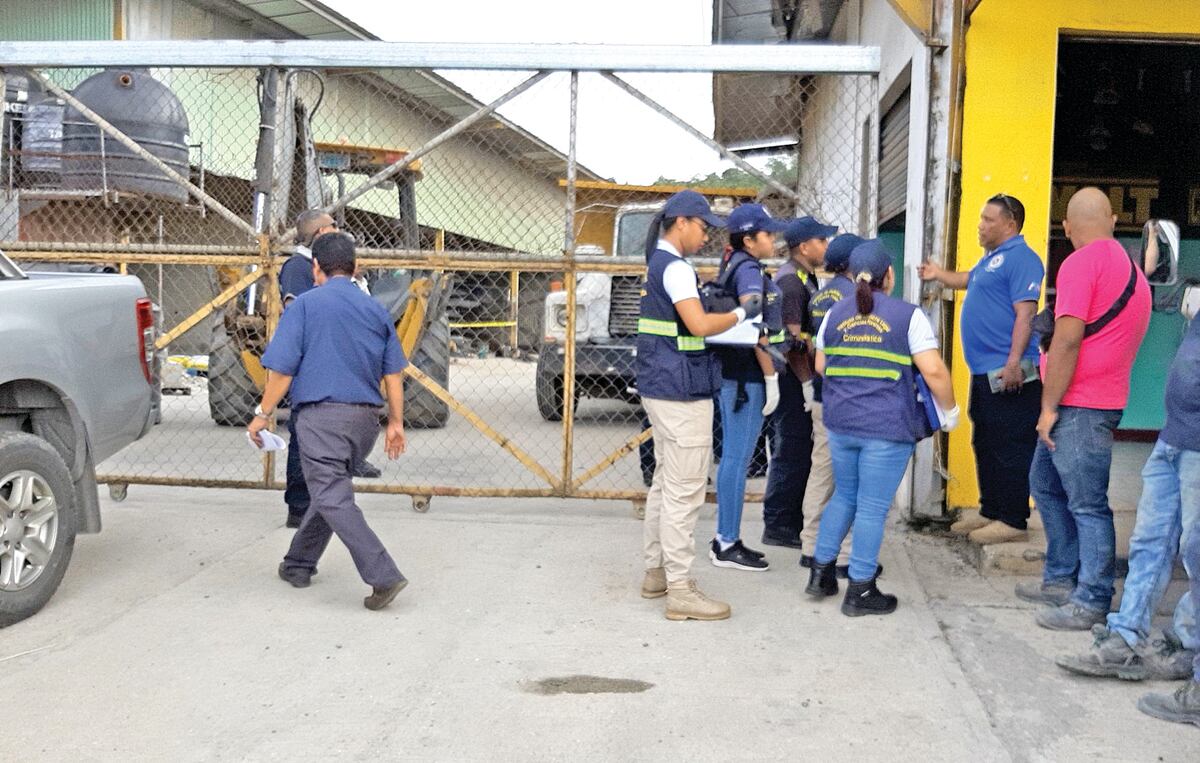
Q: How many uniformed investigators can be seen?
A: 5